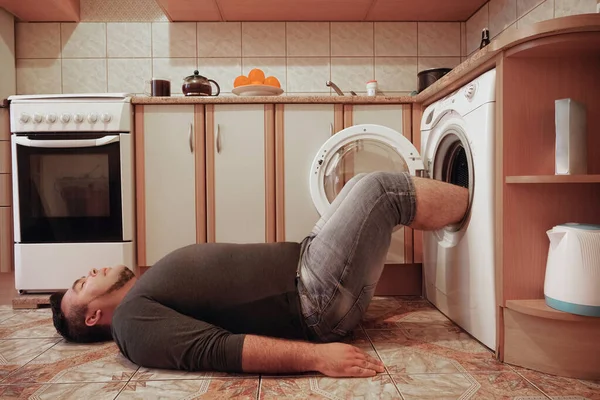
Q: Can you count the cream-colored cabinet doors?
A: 4